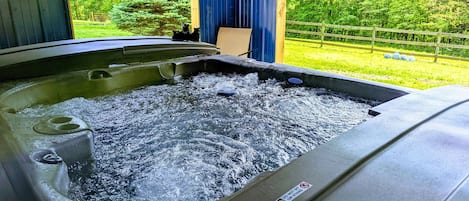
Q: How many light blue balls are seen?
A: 4